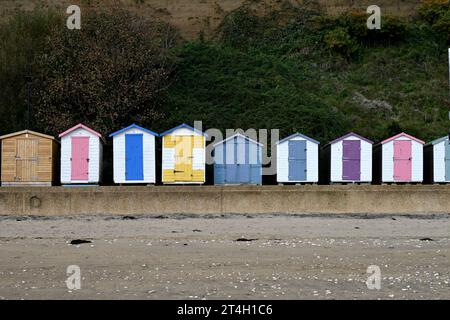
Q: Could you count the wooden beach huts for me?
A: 9